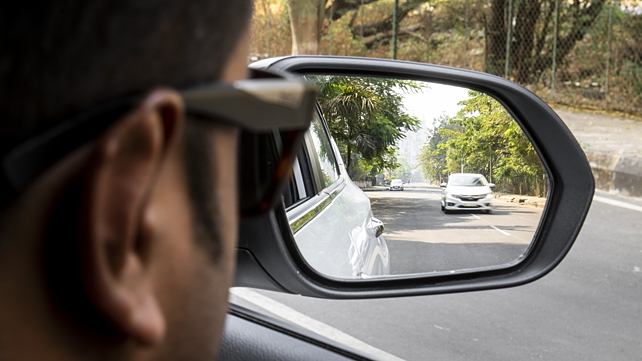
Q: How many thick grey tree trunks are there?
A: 1